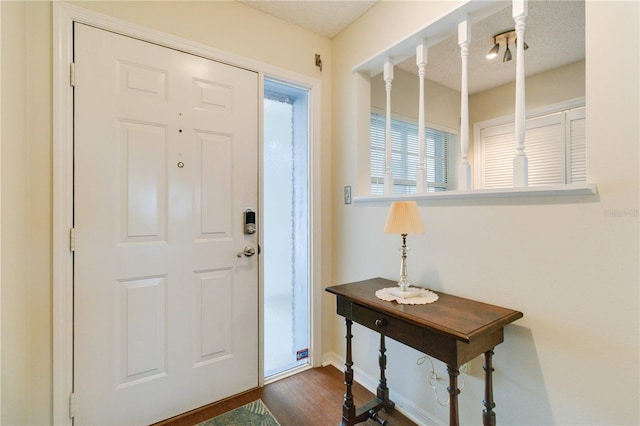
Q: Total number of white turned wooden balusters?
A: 4